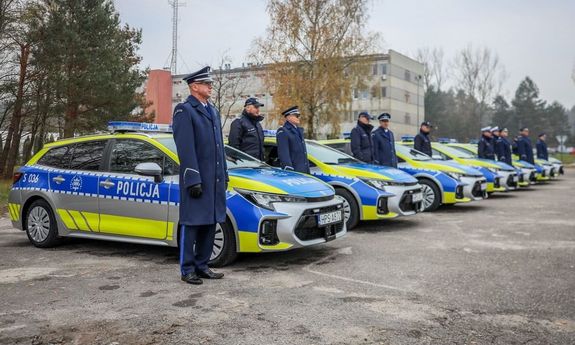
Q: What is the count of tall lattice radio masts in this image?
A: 1